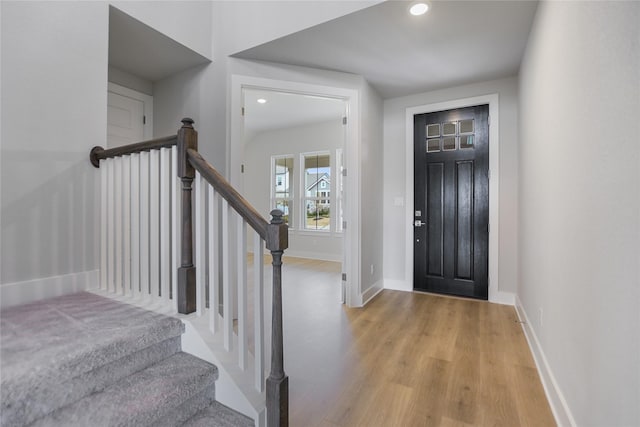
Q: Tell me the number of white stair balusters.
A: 14